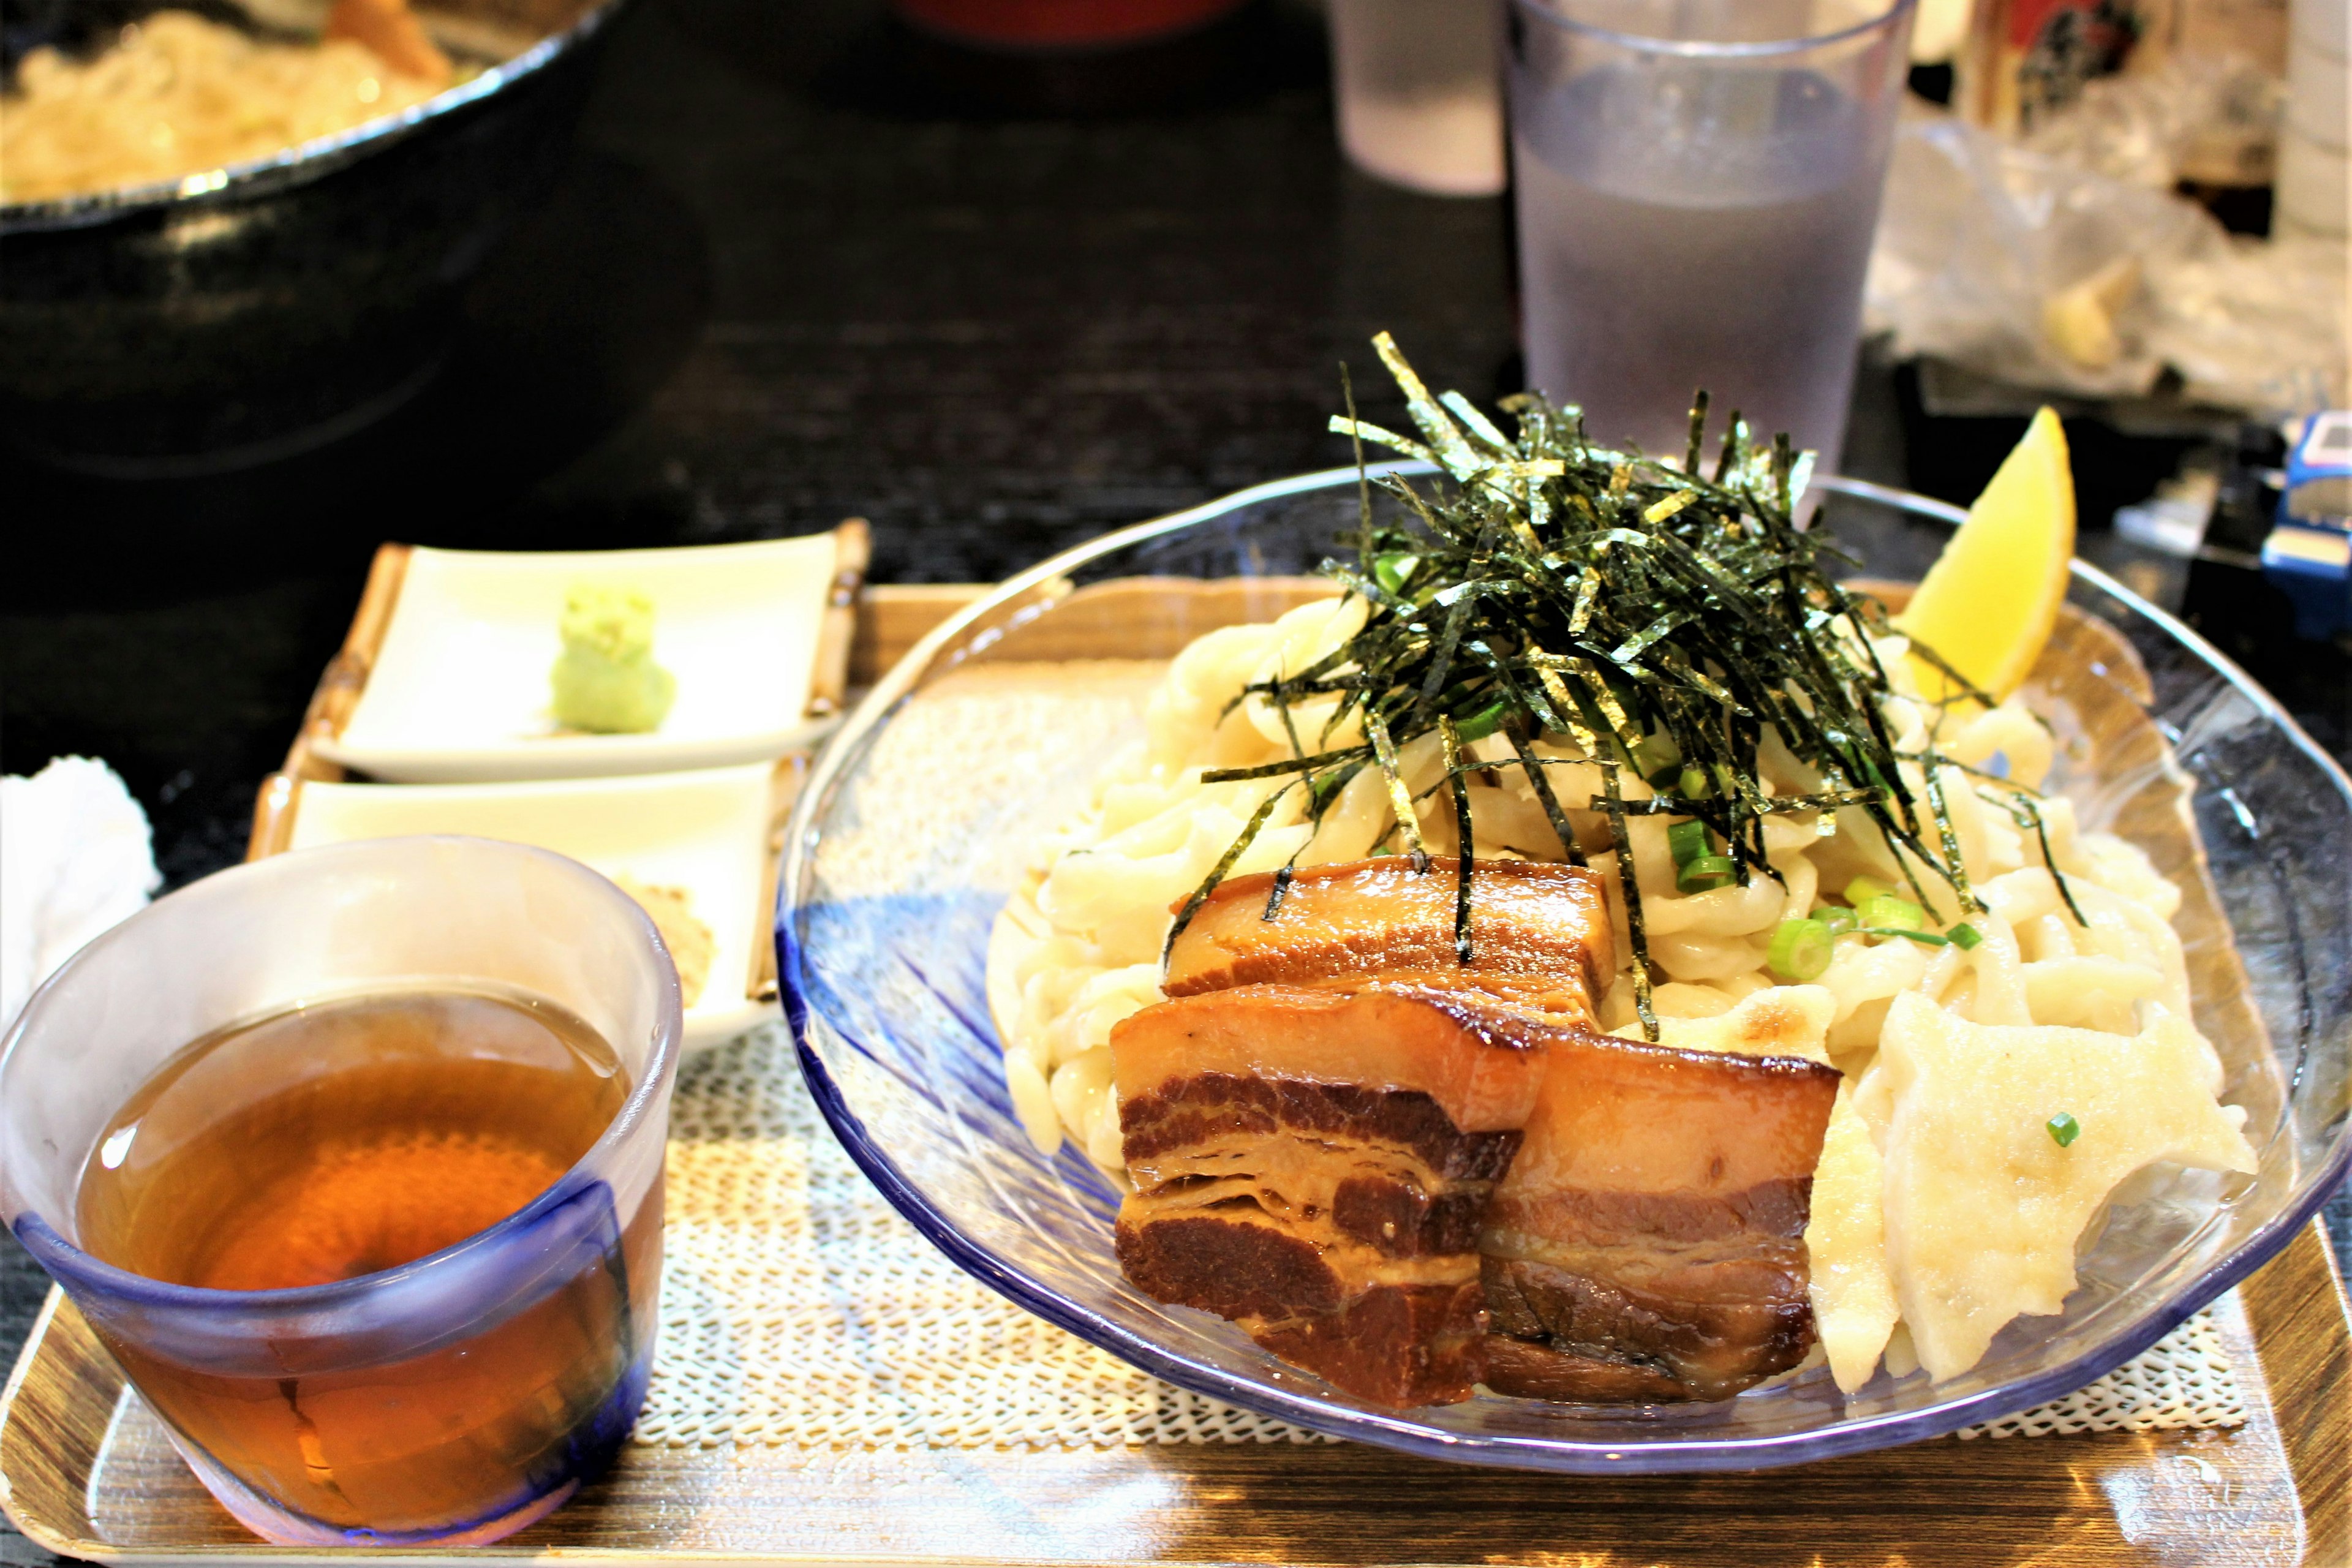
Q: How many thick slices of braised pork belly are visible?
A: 3